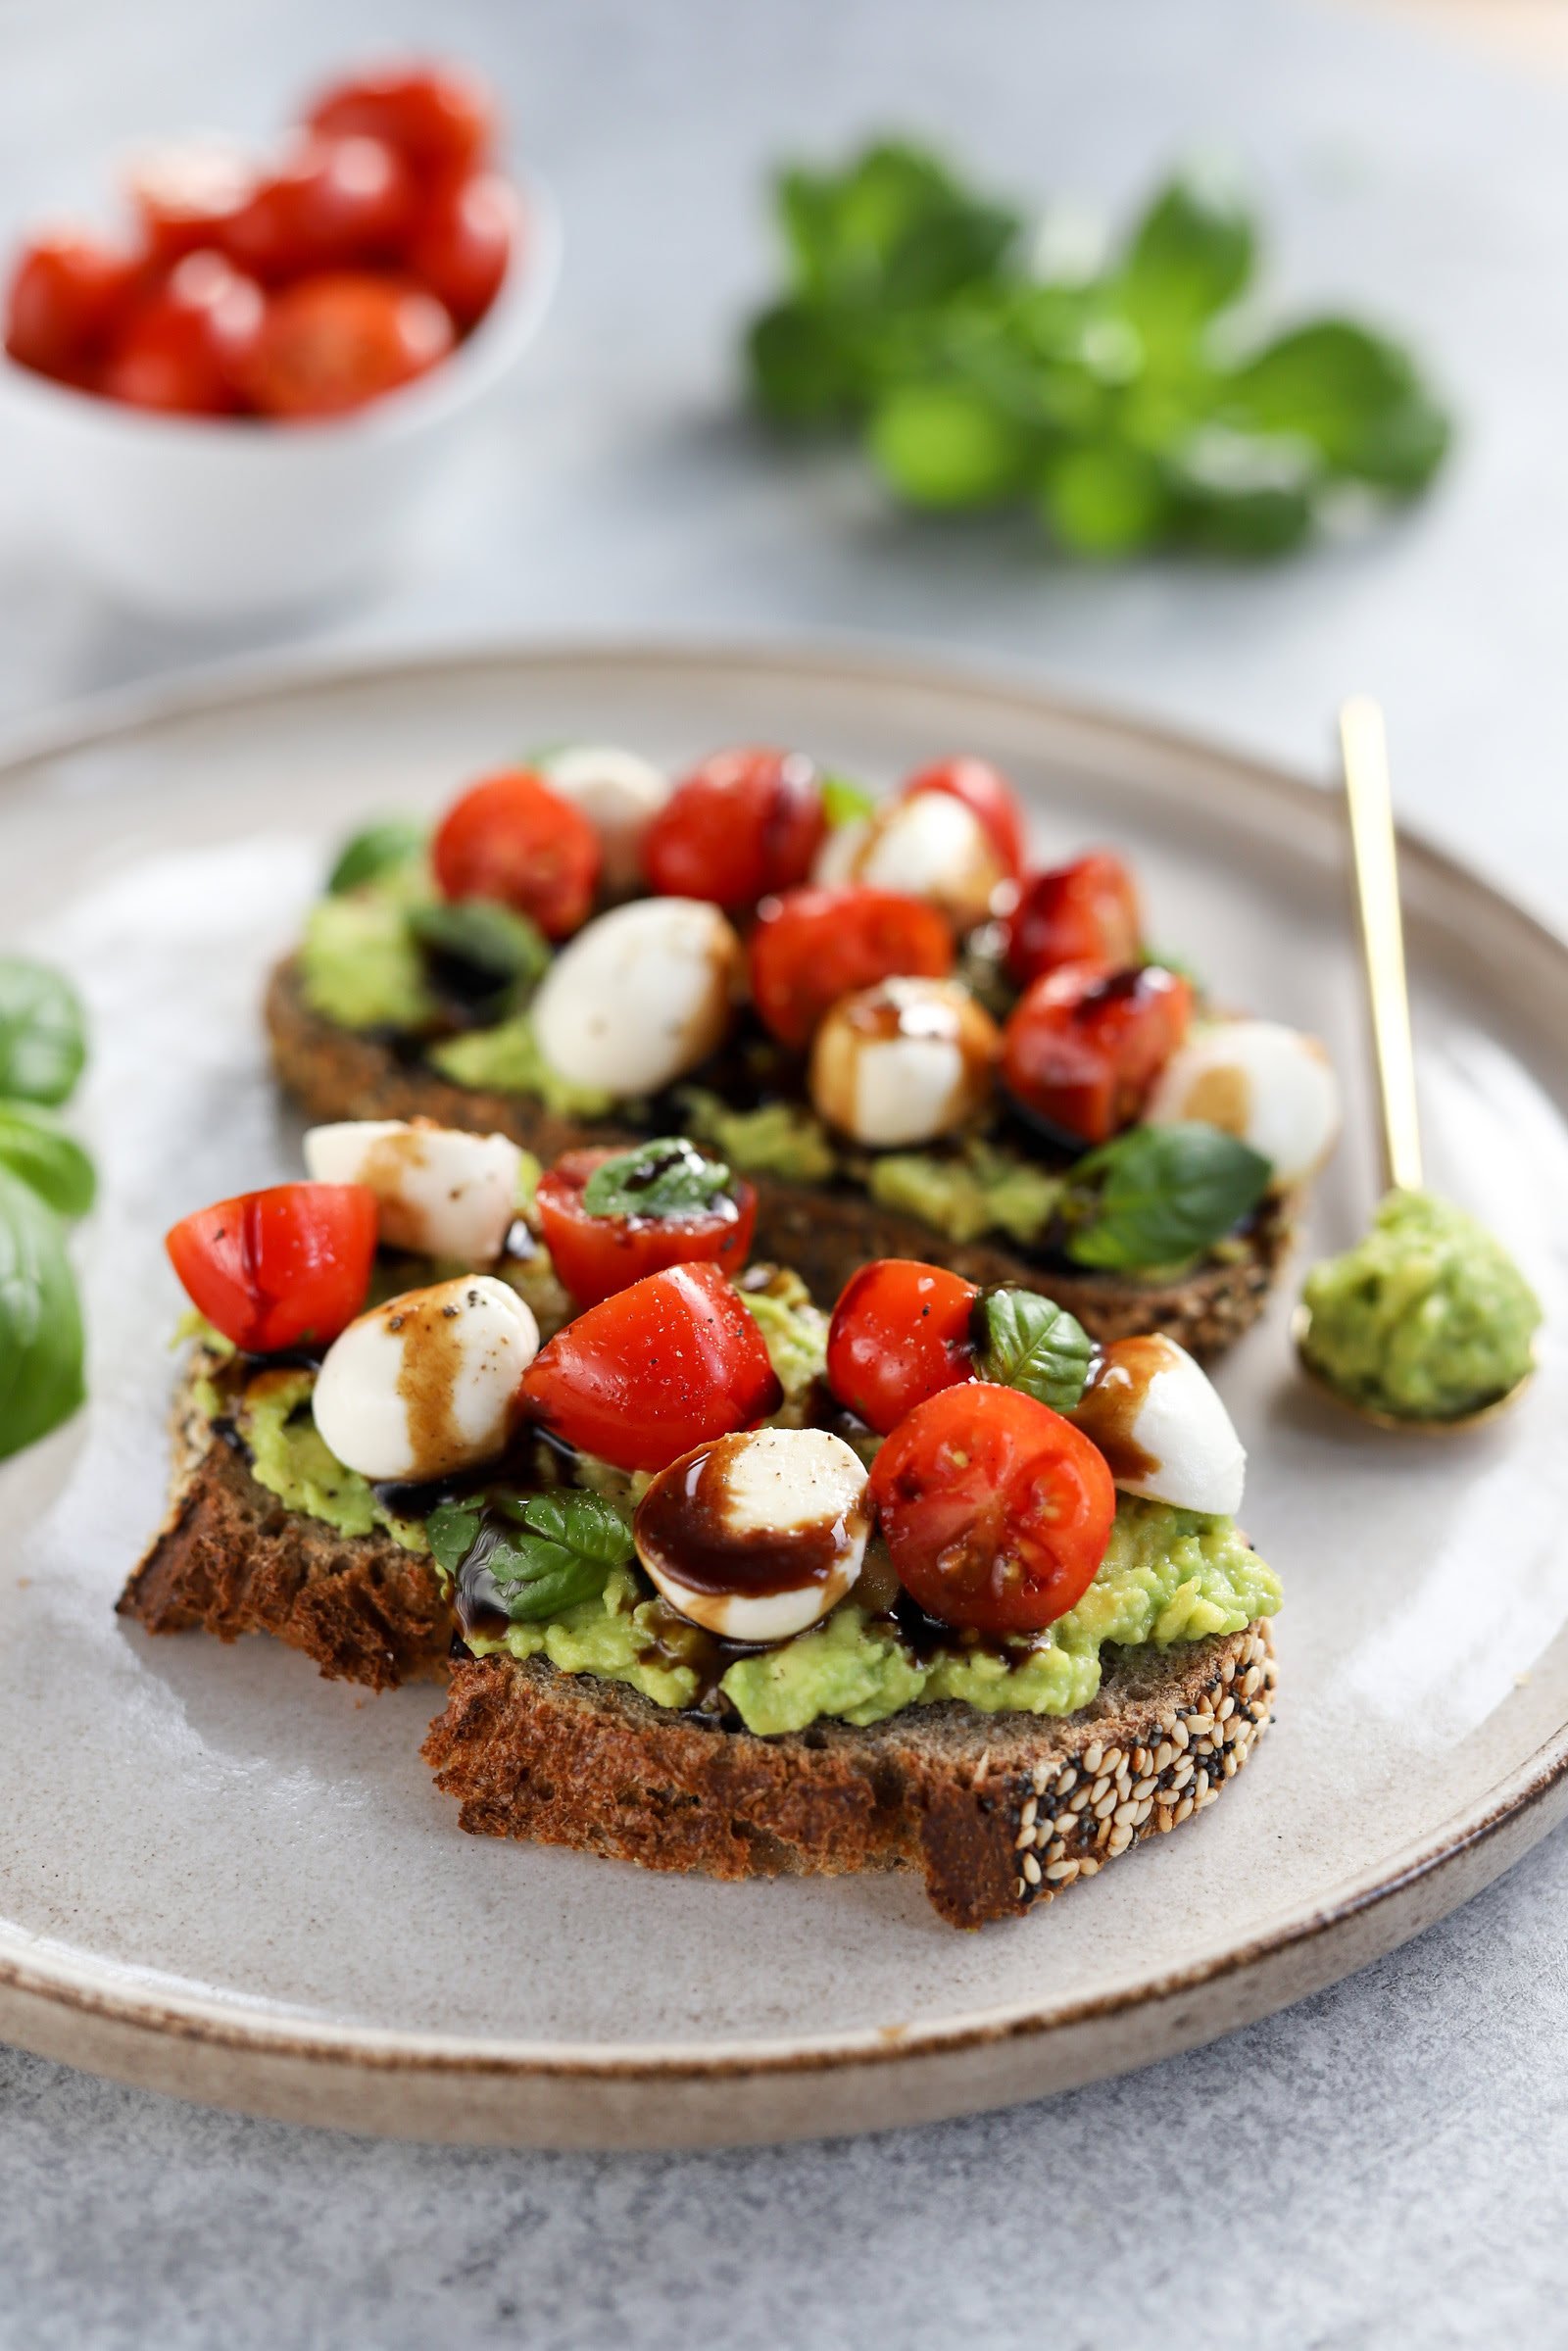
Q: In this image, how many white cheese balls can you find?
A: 9